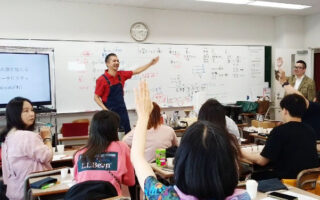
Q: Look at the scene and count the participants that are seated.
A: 7